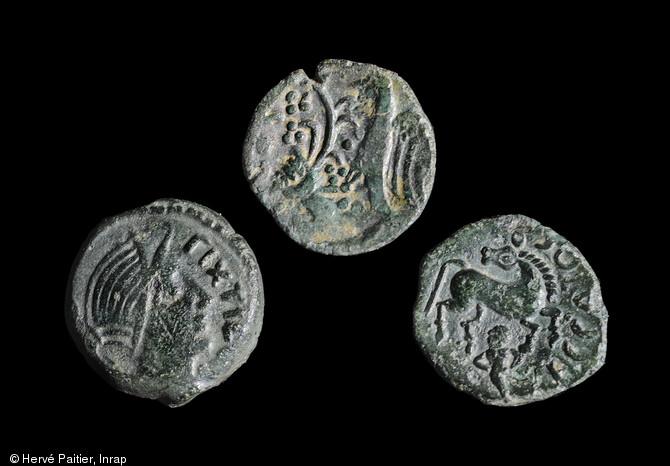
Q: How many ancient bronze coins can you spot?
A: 3